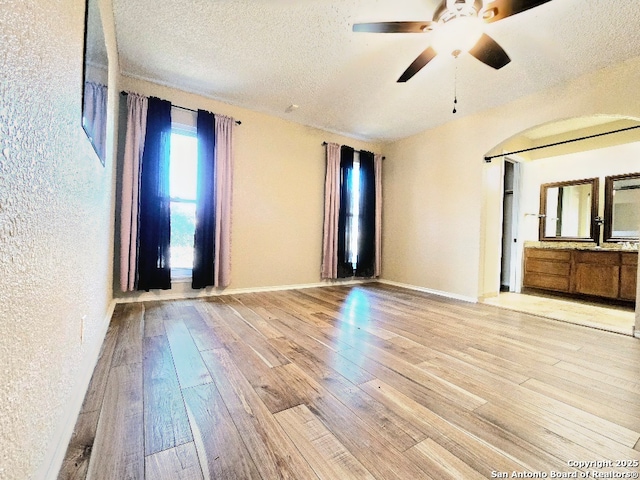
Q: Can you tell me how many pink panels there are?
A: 4